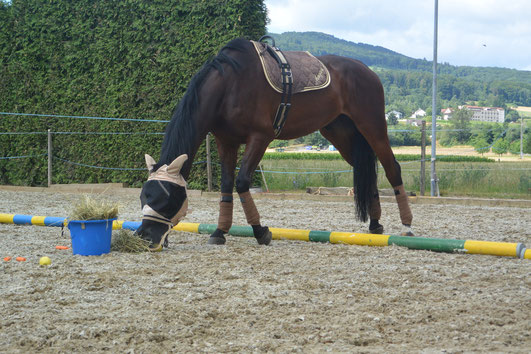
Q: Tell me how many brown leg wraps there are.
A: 4